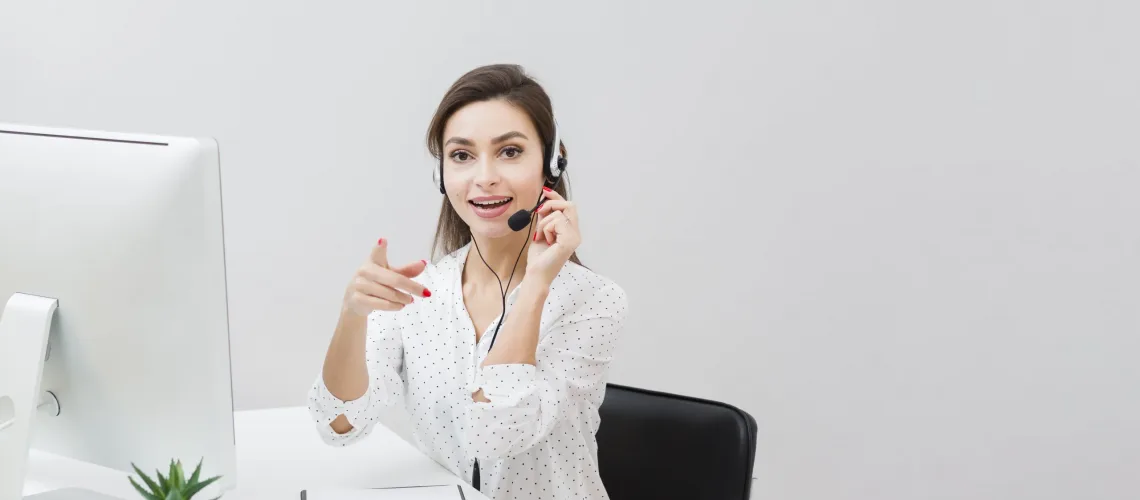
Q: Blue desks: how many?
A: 0